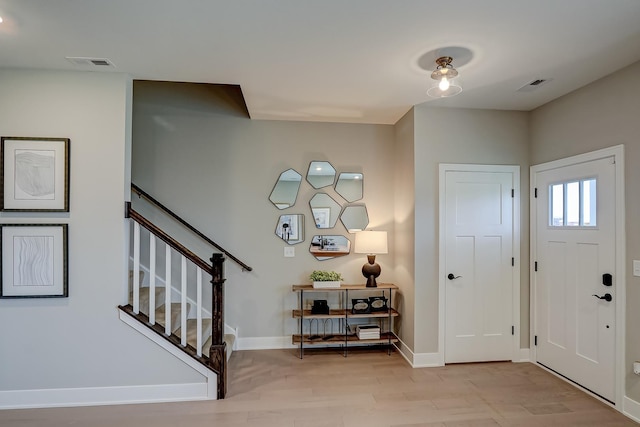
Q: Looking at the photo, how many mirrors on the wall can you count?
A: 7